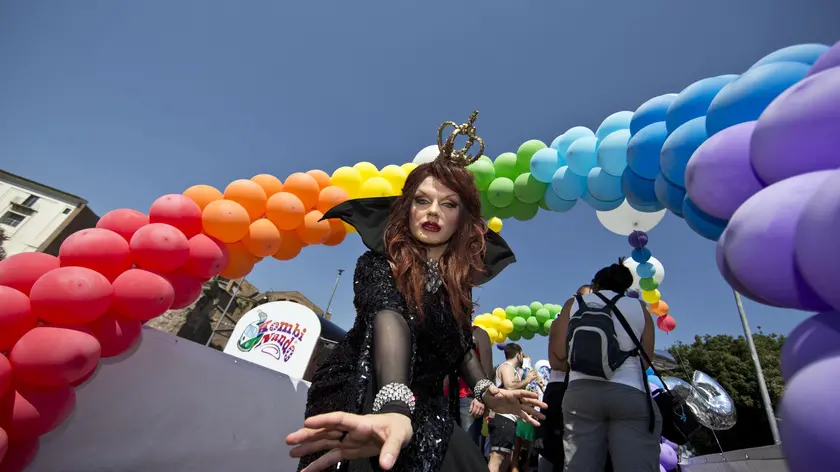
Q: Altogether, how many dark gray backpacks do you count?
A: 1